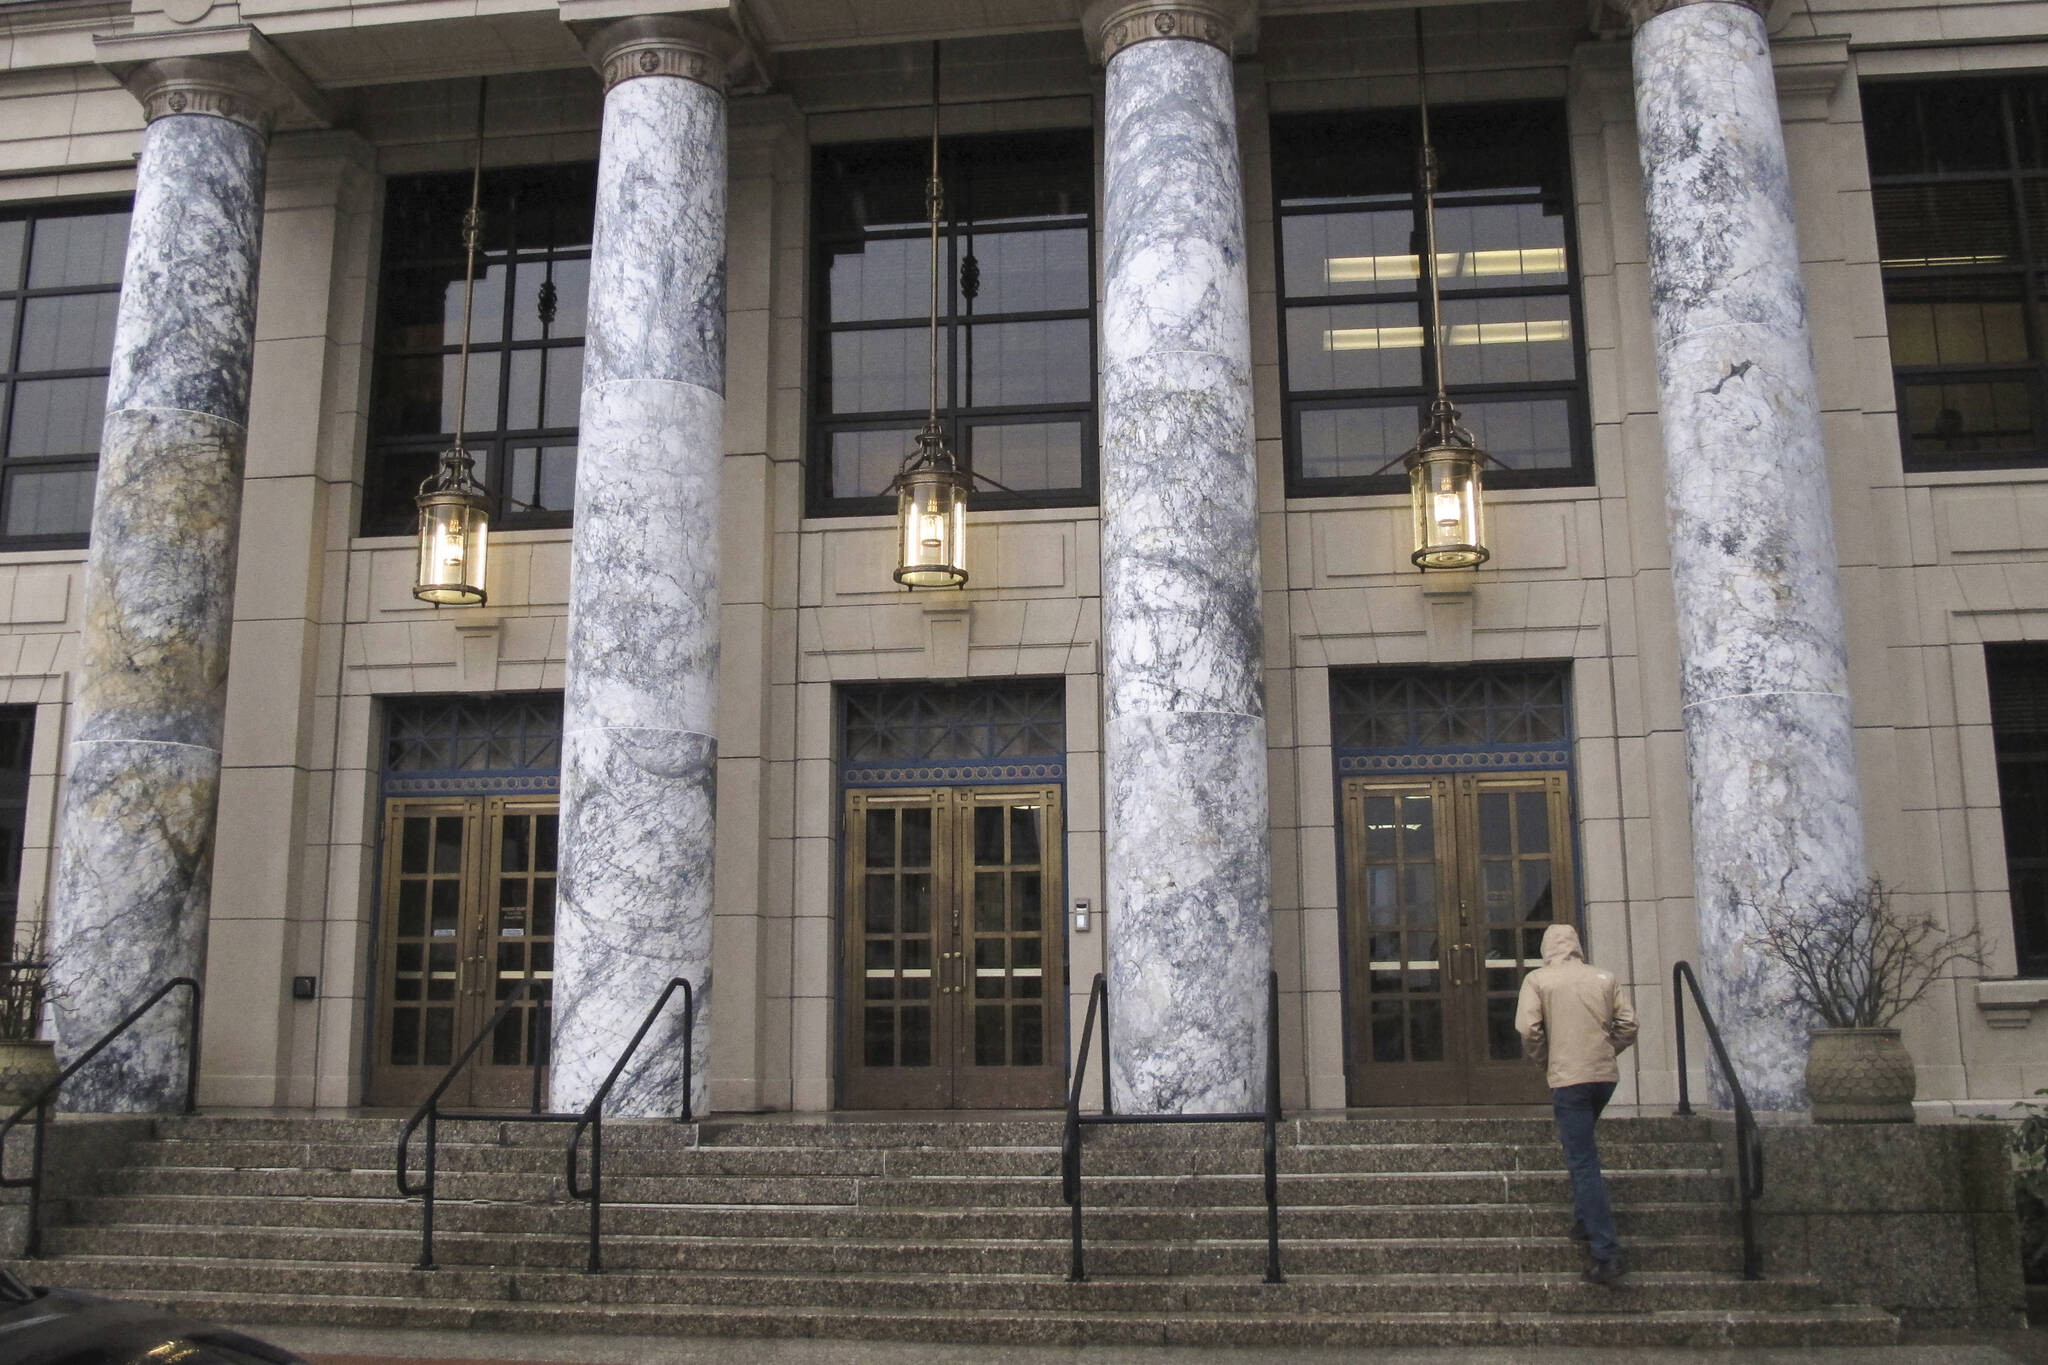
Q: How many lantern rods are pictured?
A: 3